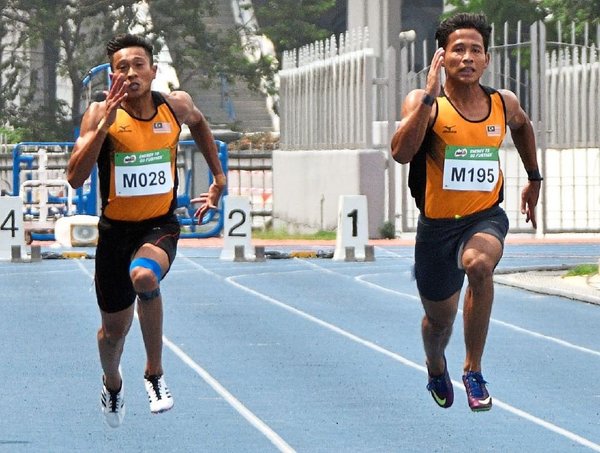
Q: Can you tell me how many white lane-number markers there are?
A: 3